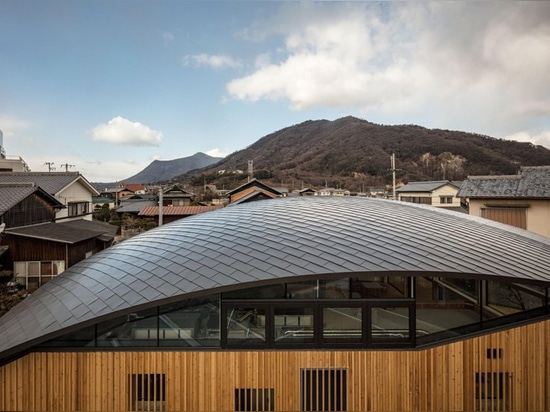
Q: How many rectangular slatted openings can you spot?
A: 5